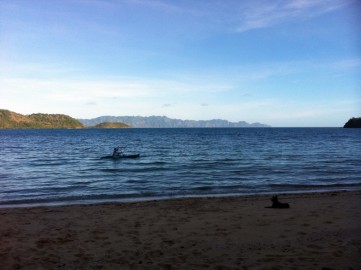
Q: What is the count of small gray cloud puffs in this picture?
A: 5